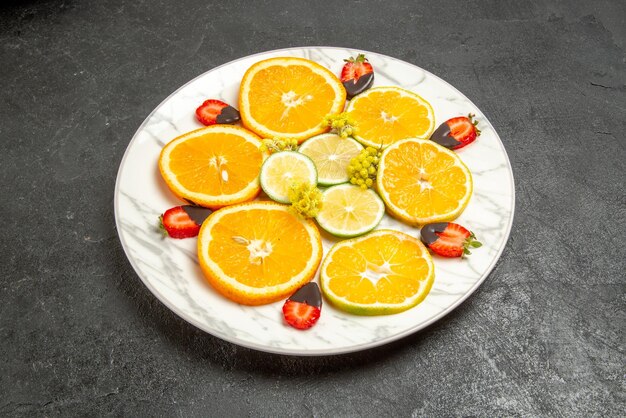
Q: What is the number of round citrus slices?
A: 9